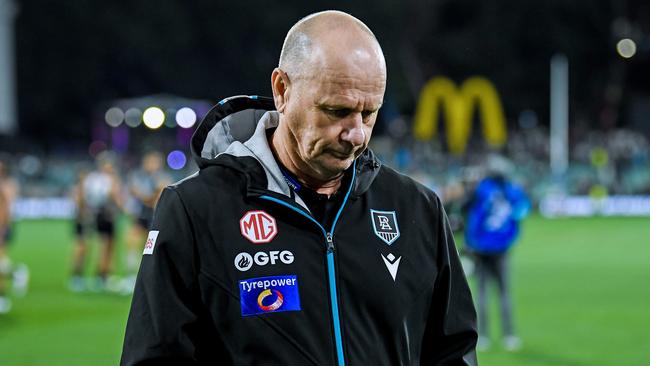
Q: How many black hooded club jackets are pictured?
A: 1